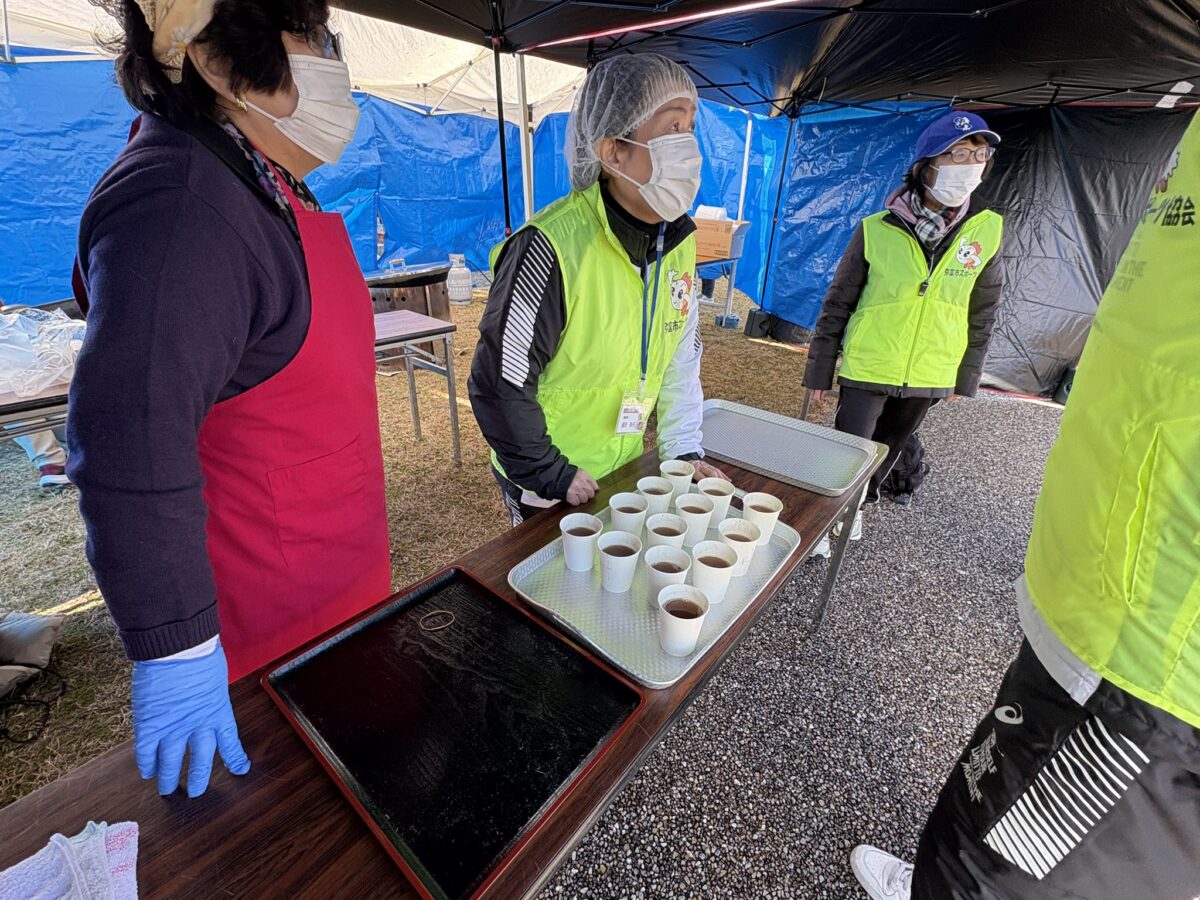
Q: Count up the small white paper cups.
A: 13